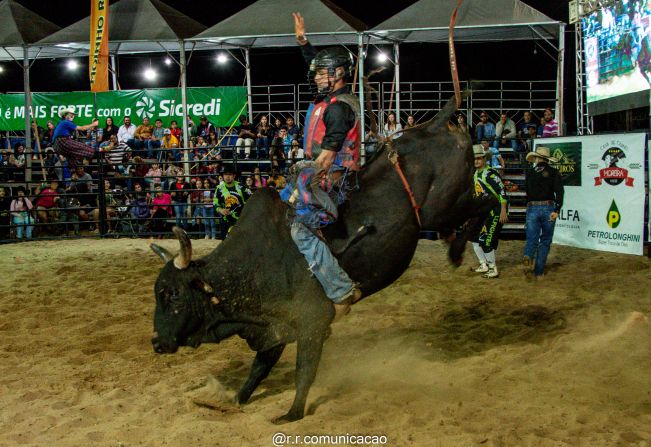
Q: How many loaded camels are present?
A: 0